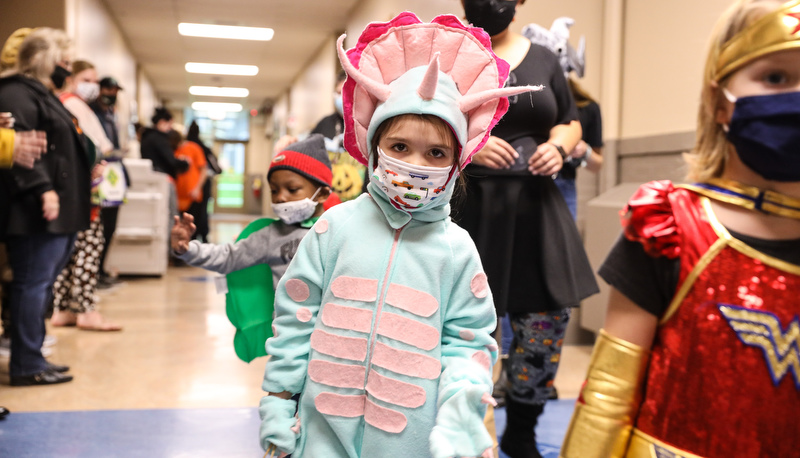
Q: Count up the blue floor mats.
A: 1